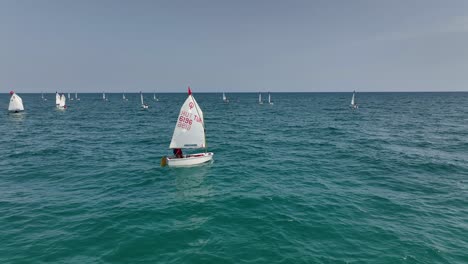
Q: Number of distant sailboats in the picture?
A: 14